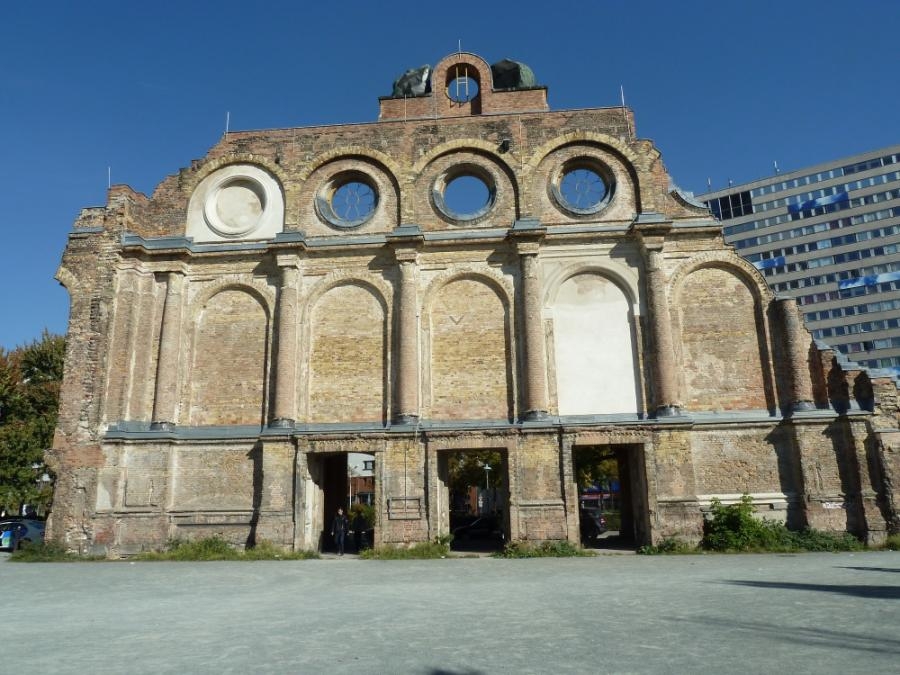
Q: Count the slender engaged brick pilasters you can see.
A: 6